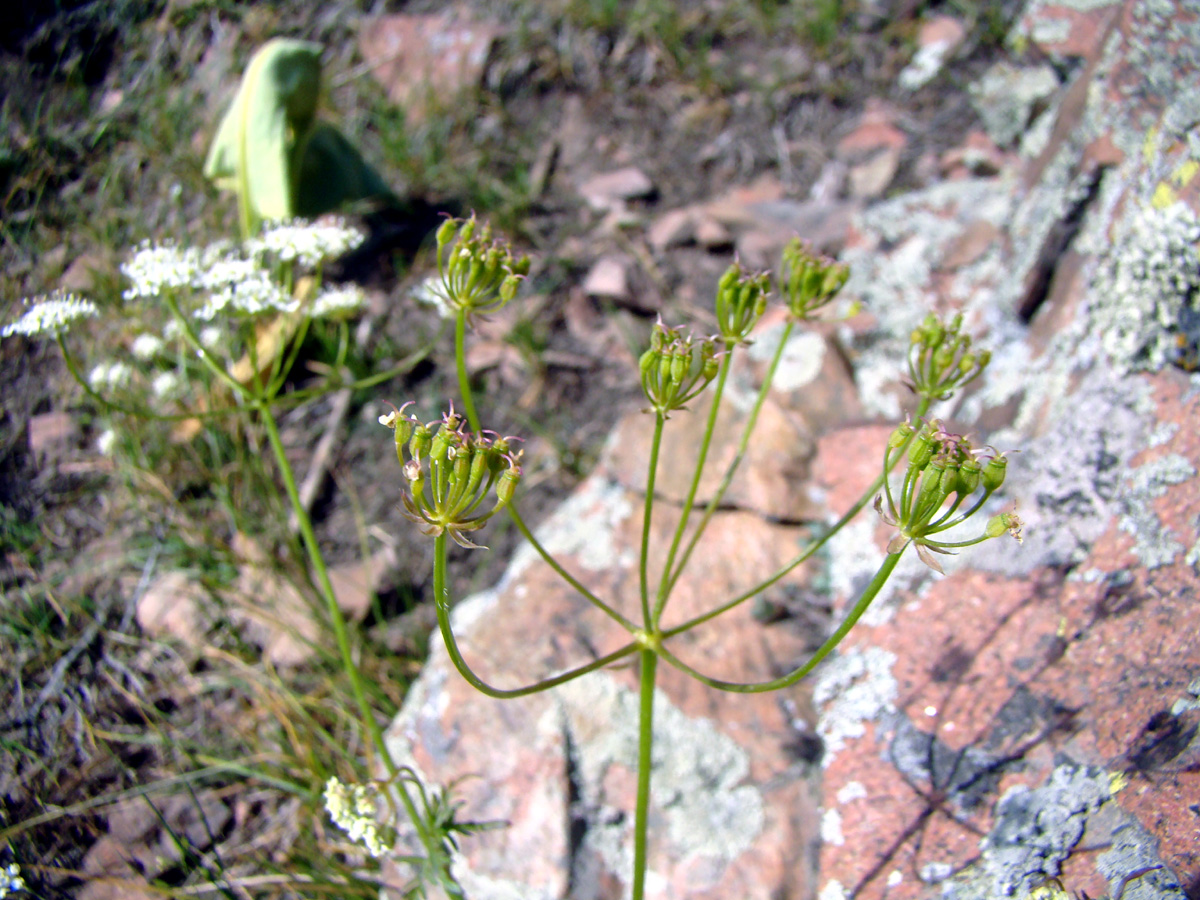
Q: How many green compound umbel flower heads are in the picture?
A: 7